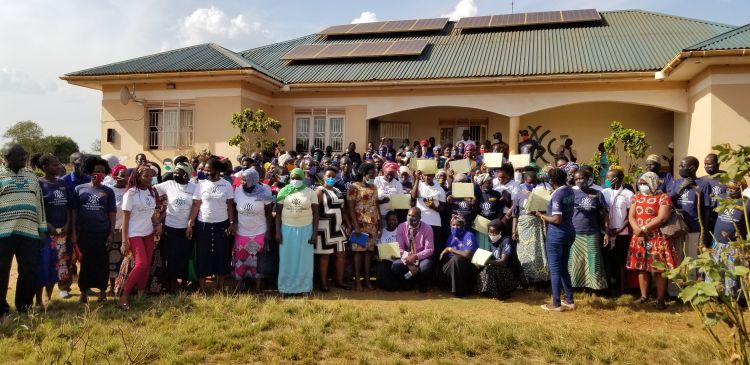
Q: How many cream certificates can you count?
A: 11